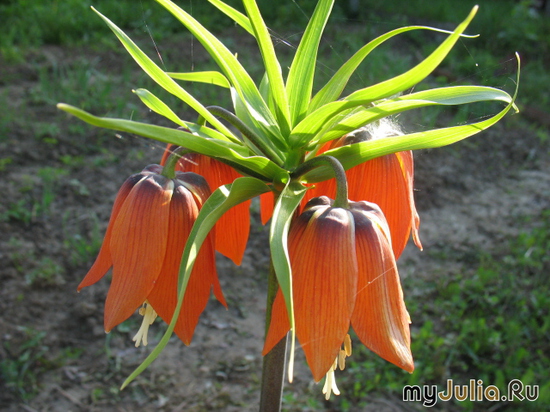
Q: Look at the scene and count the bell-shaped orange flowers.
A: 4